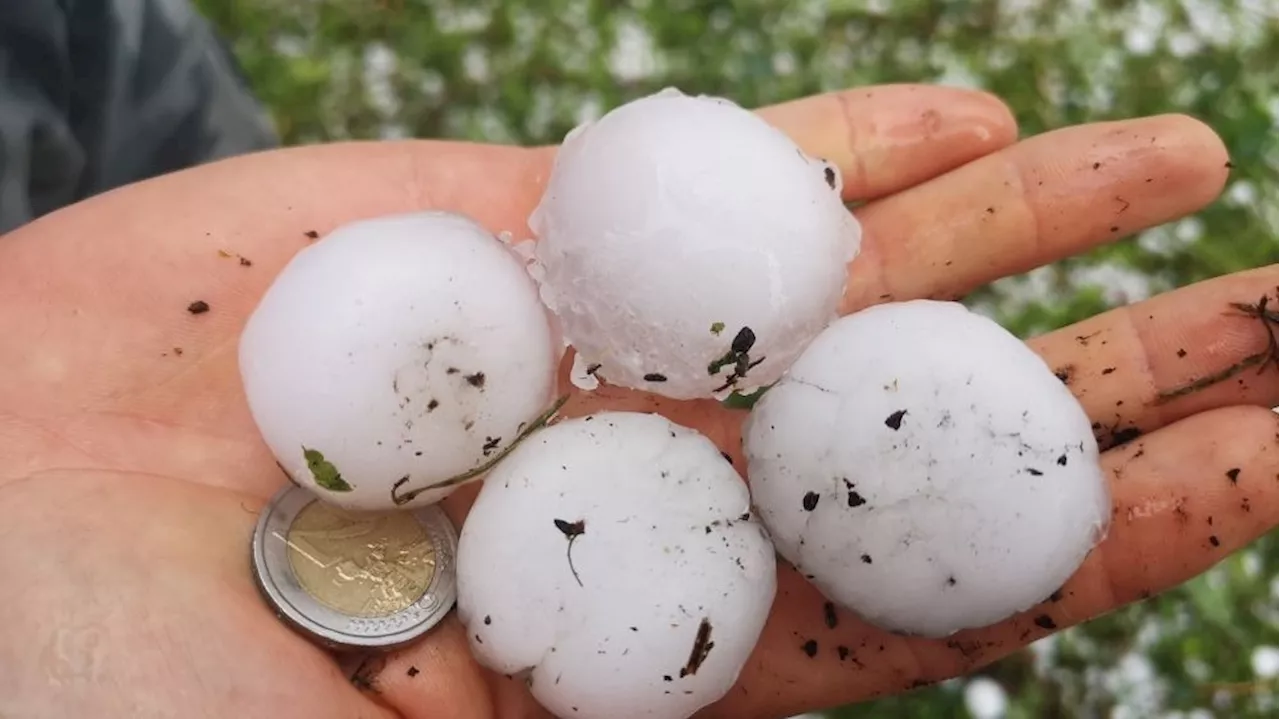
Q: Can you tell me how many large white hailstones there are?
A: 4